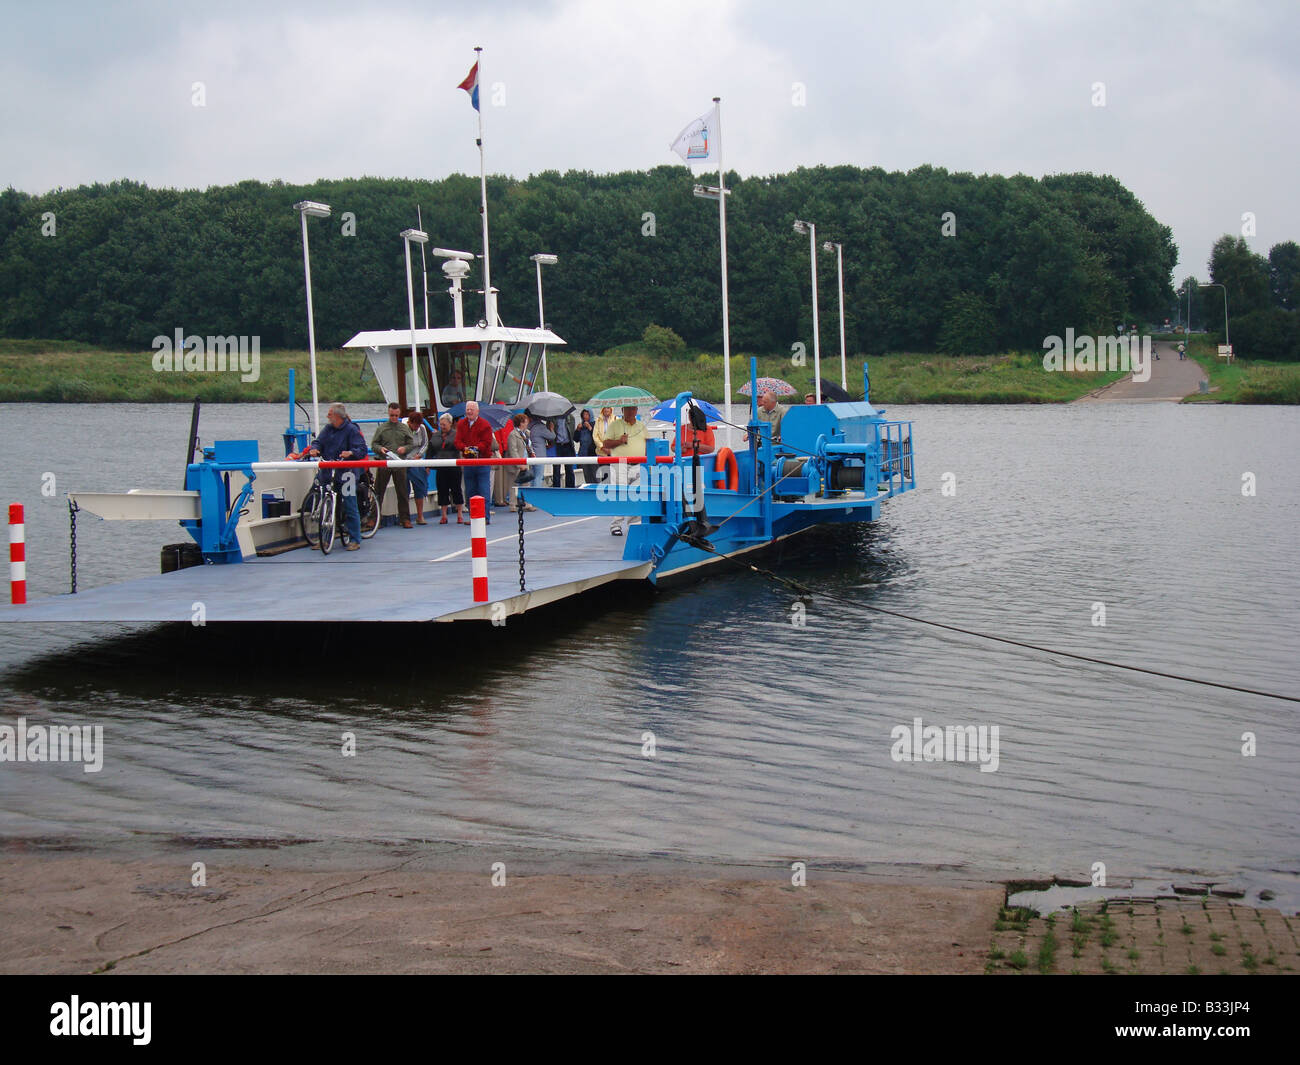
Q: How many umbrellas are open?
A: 6